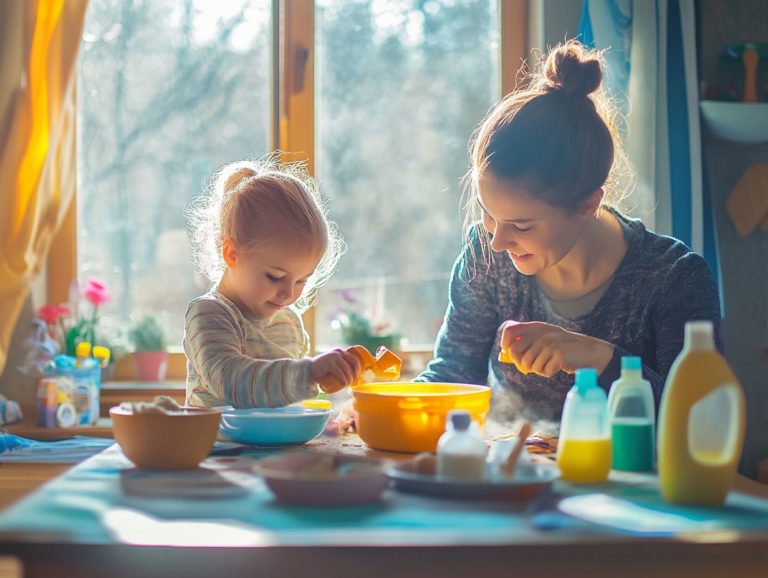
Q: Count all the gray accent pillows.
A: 0